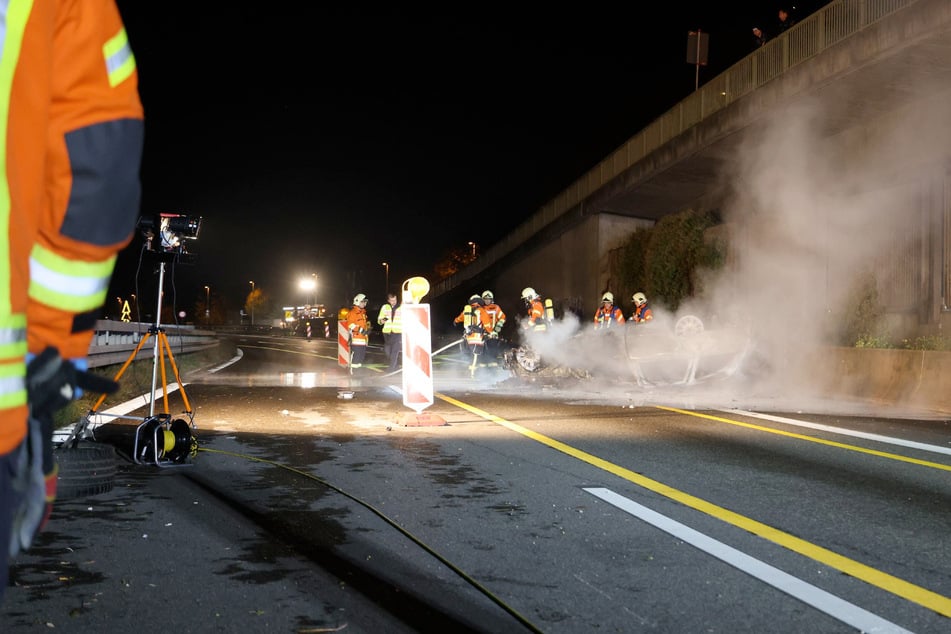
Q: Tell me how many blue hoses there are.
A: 0